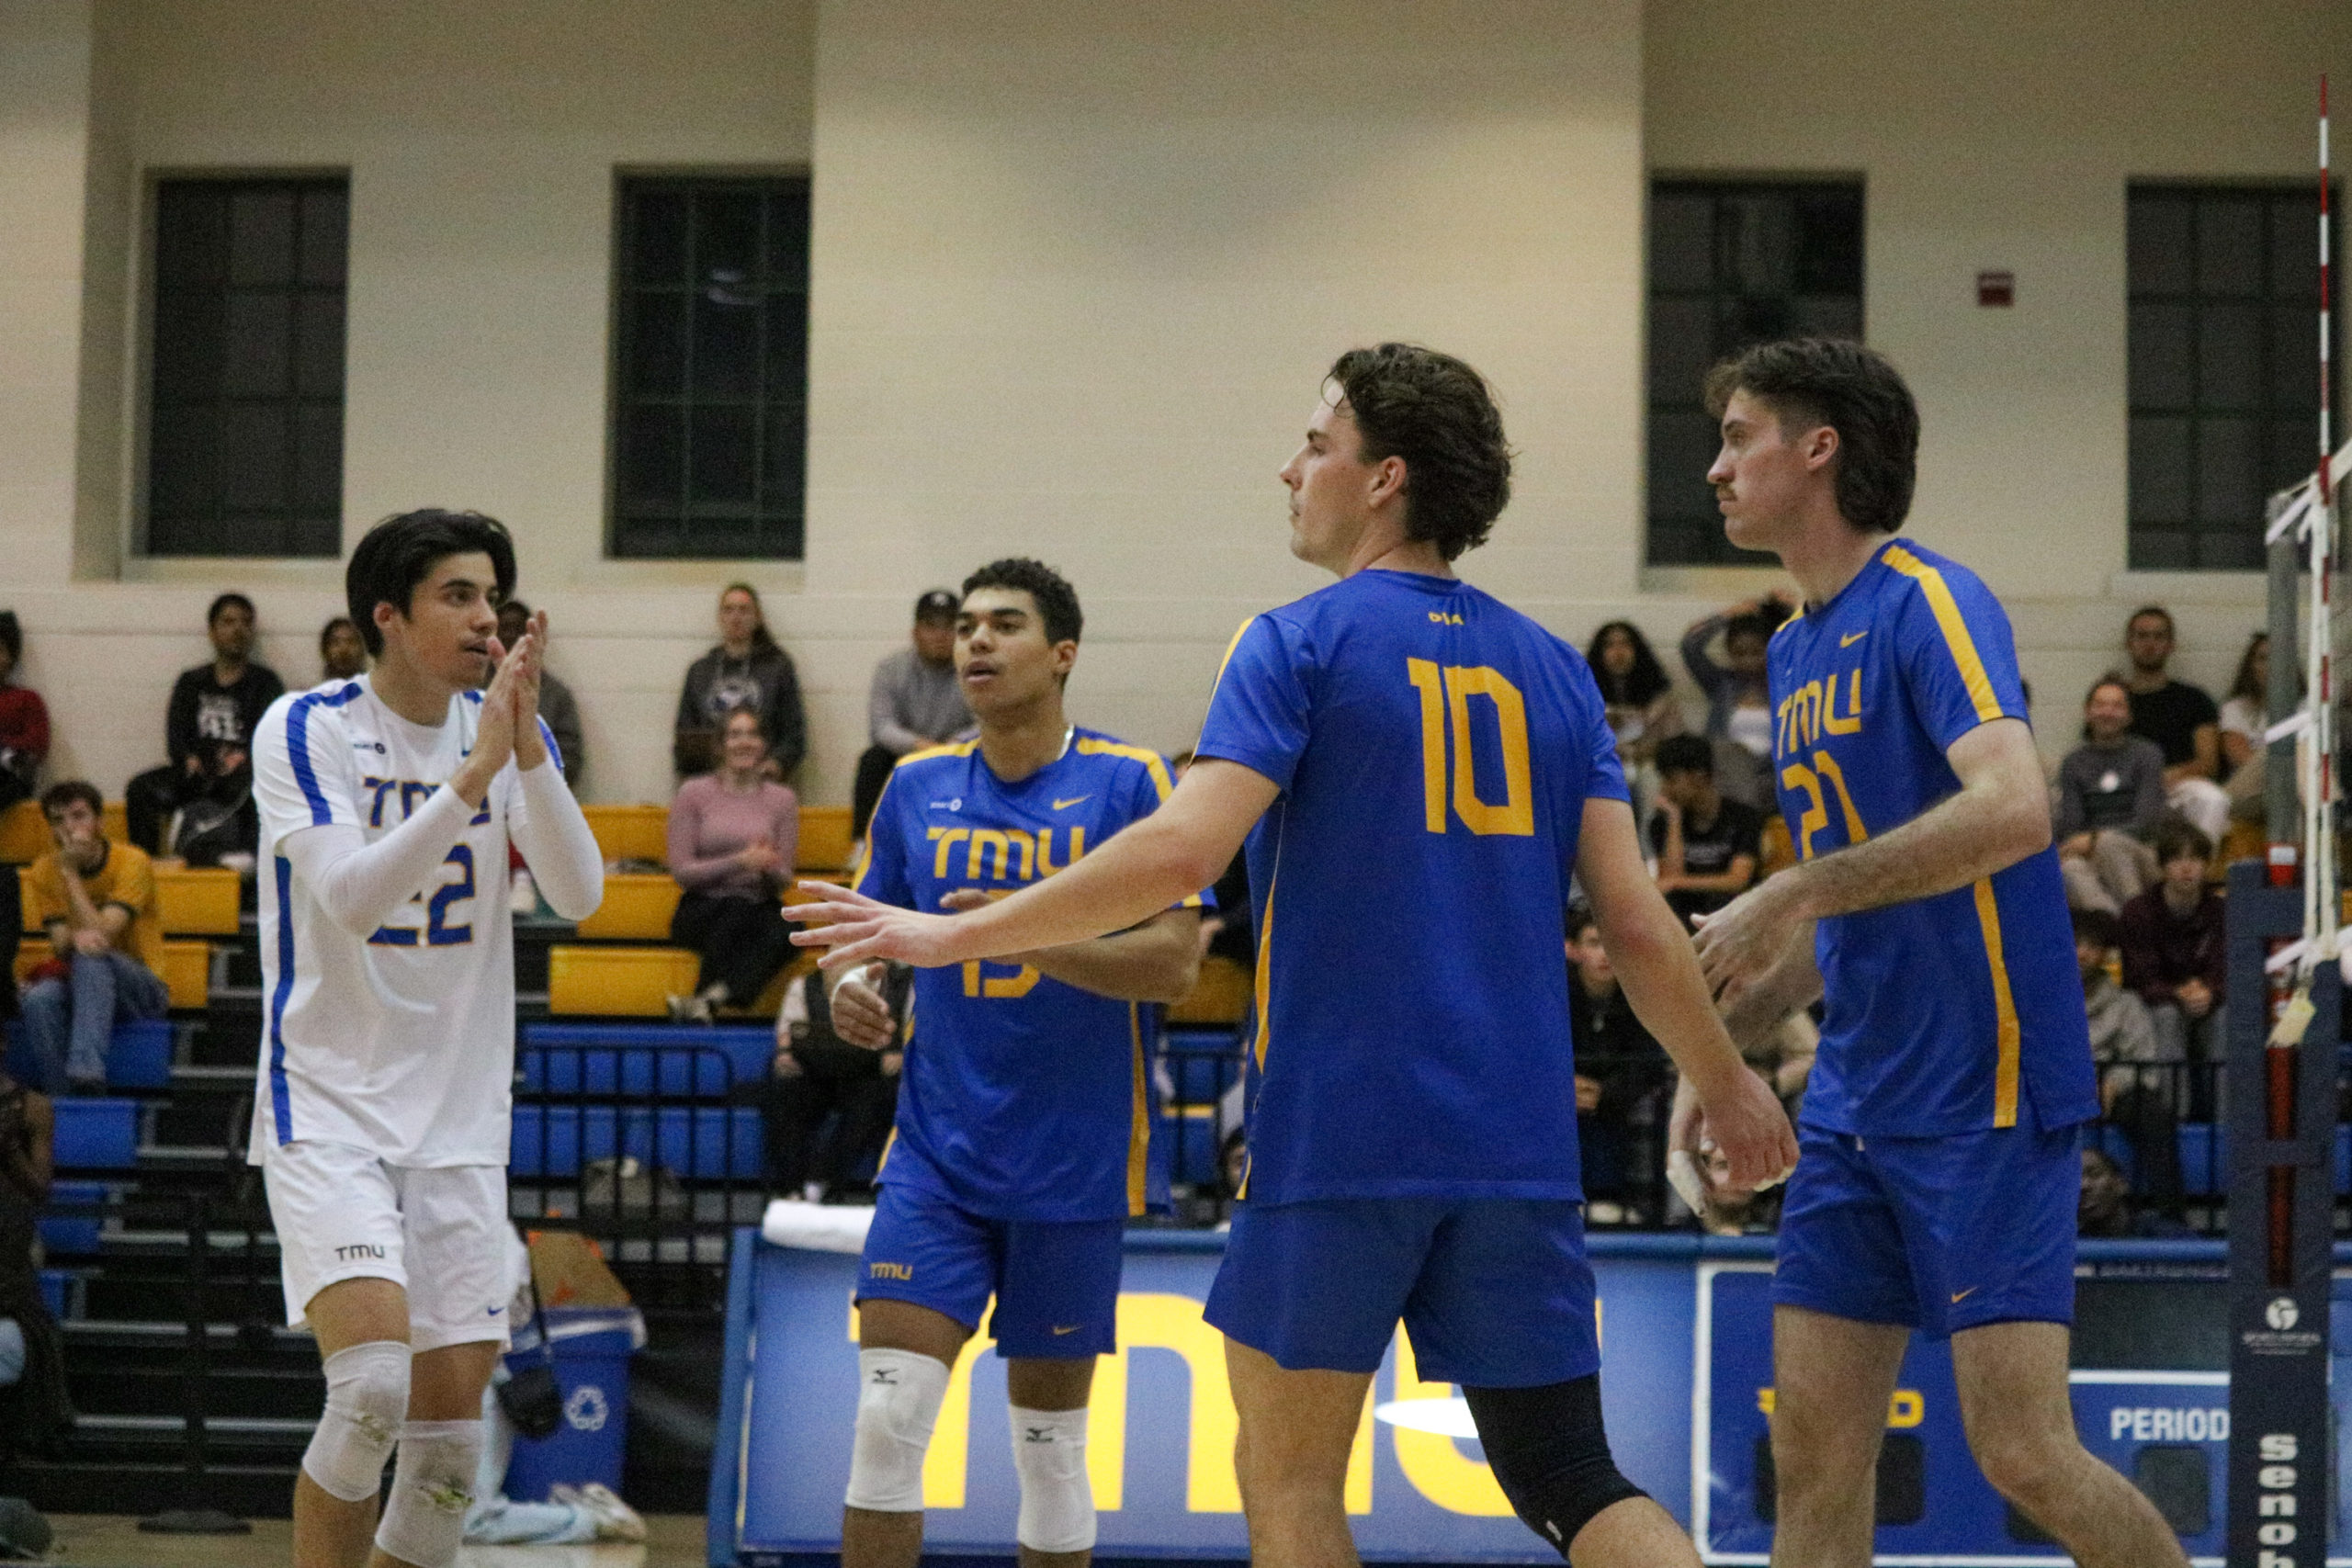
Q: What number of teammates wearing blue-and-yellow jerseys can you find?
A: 3